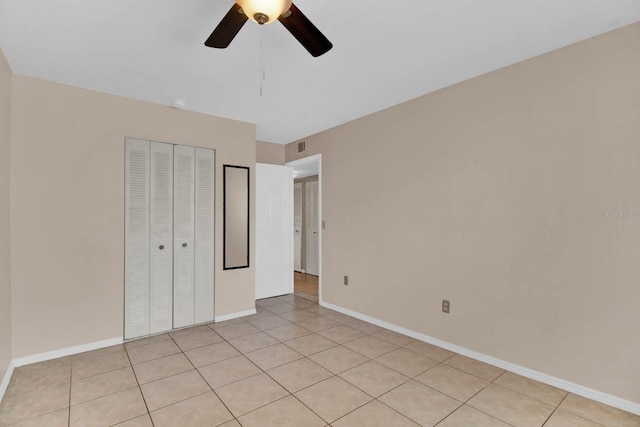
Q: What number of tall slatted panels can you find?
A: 4